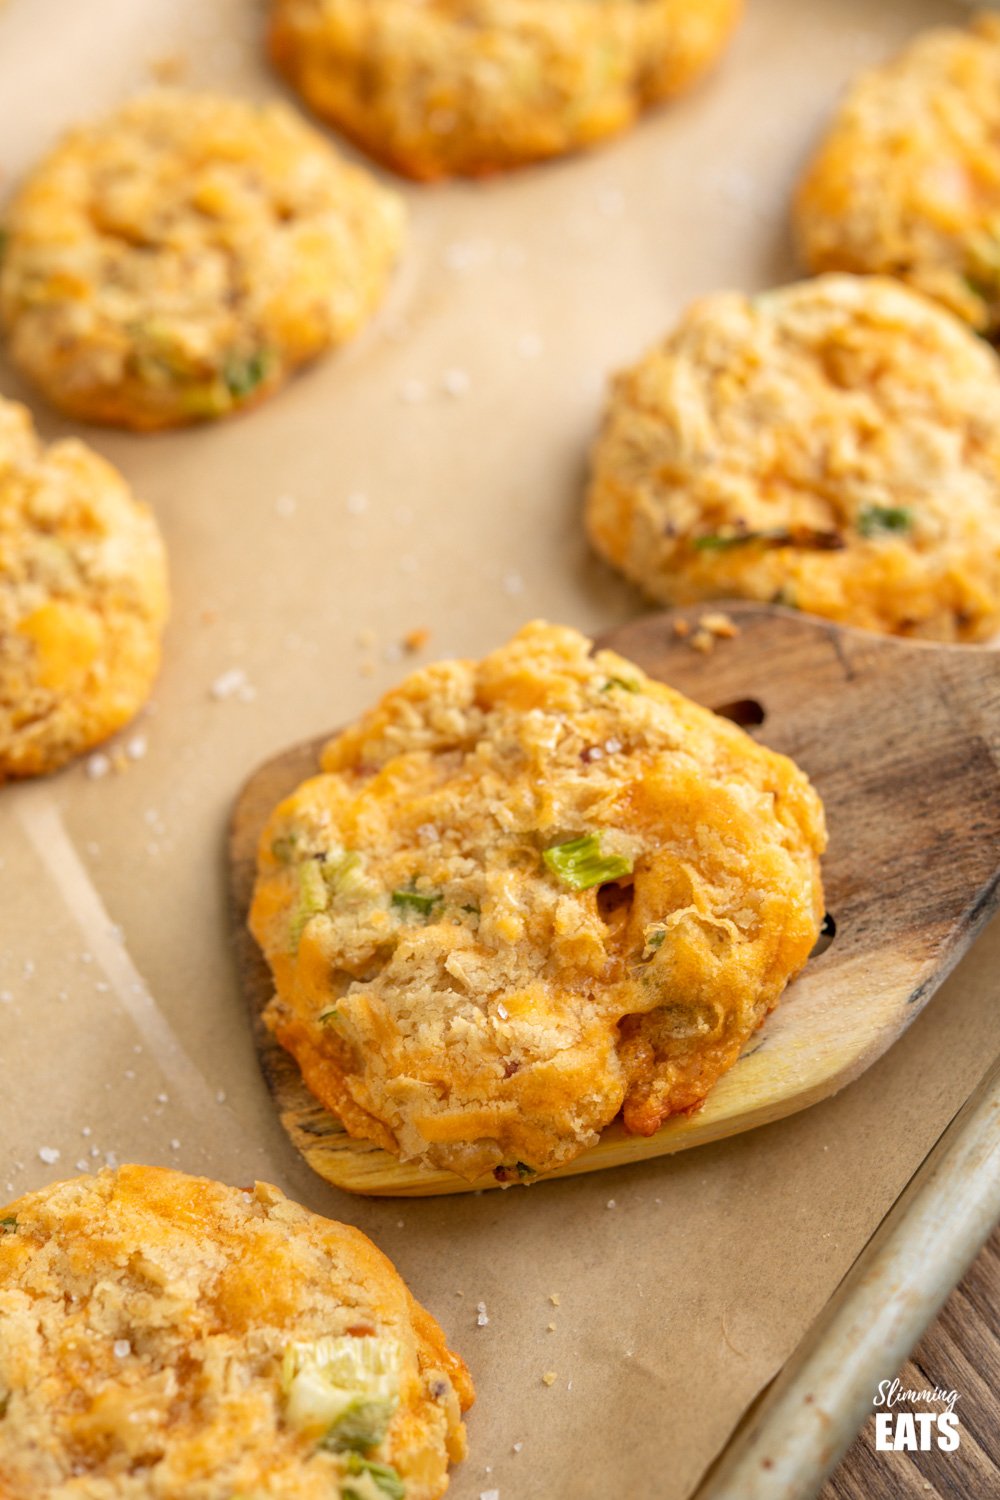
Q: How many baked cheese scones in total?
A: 7